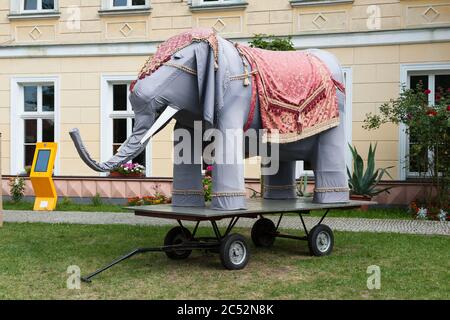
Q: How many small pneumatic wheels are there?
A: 4